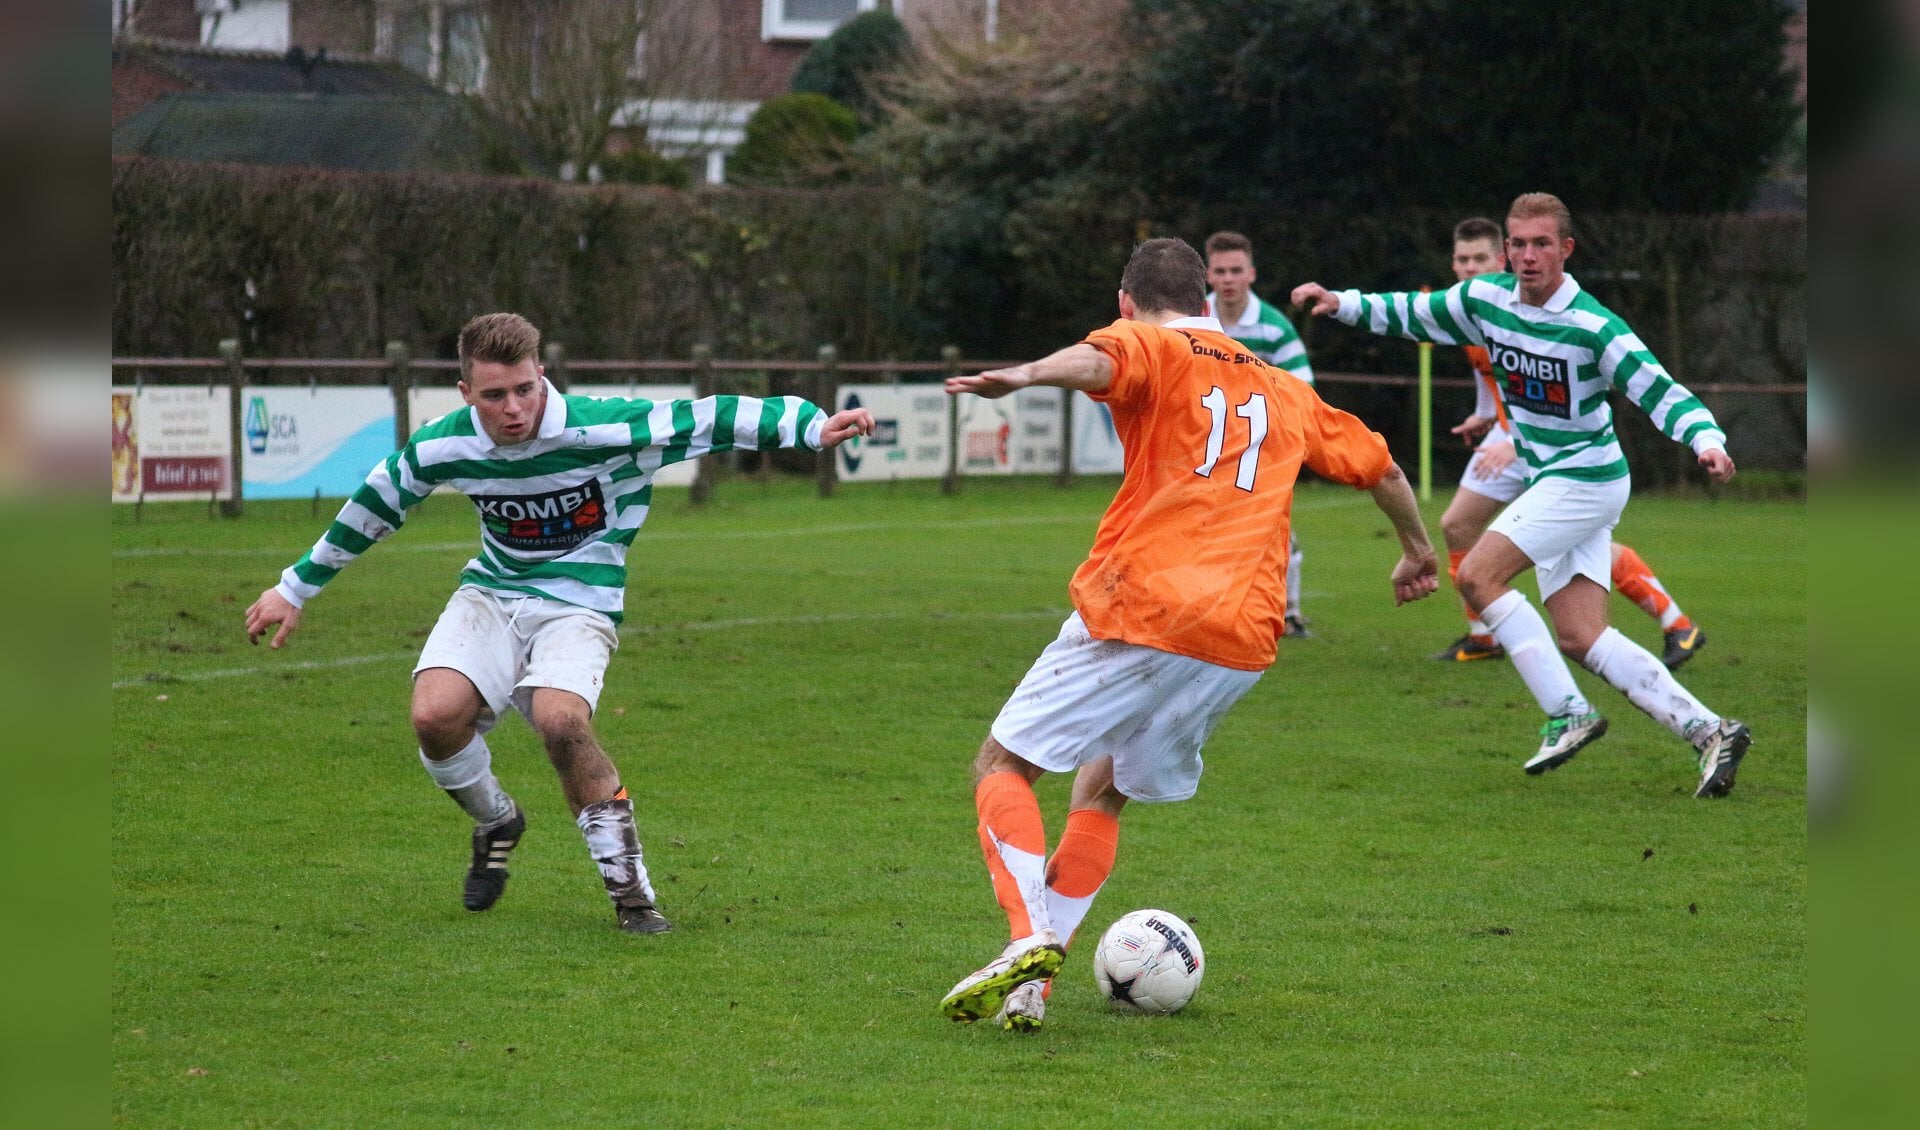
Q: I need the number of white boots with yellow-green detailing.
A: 2